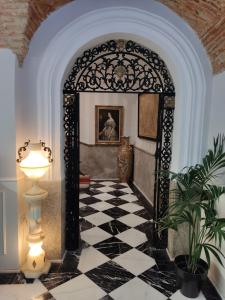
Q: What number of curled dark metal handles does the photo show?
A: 2